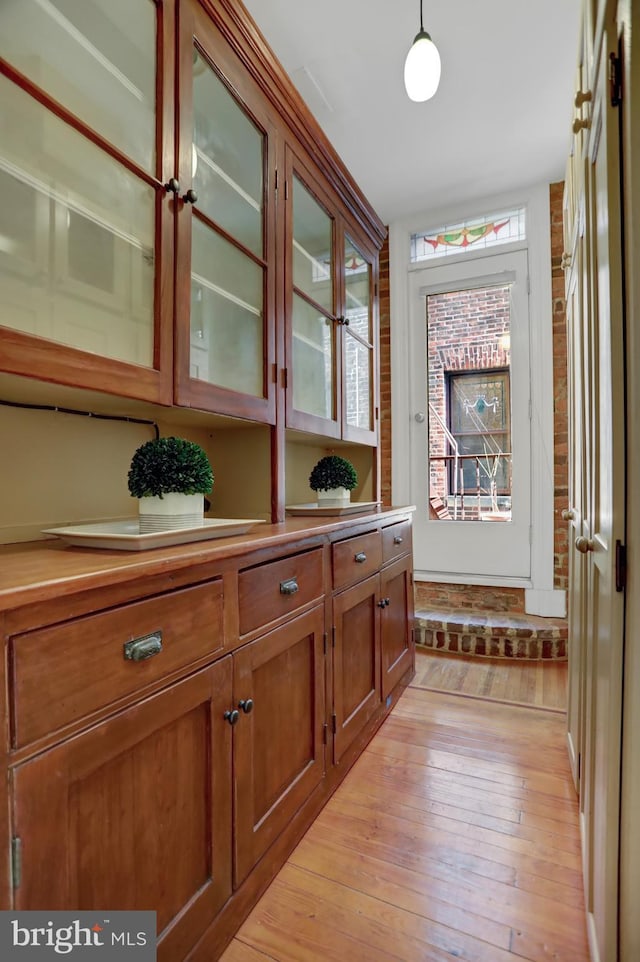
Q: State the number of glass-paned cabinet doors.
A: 4